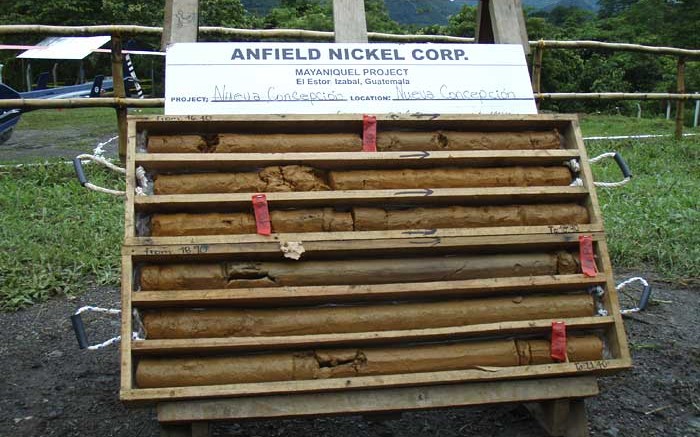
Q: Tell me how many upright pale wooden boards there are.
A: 3